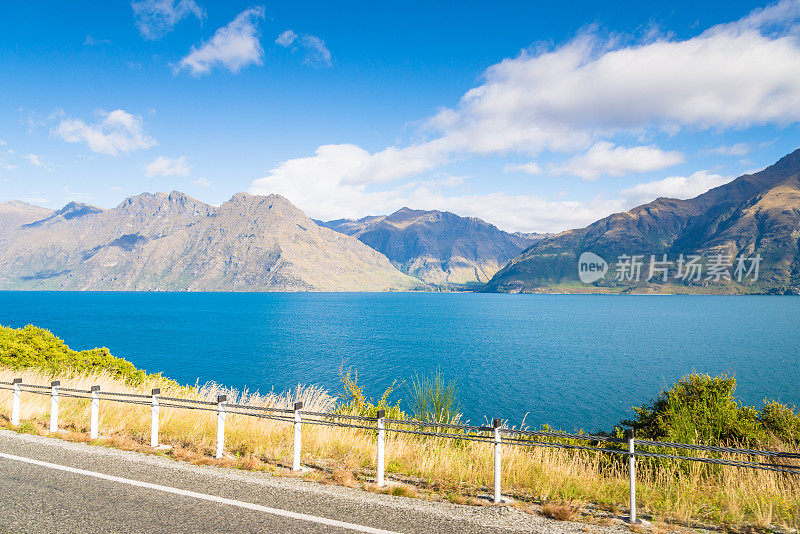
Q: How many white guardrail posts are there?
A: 9